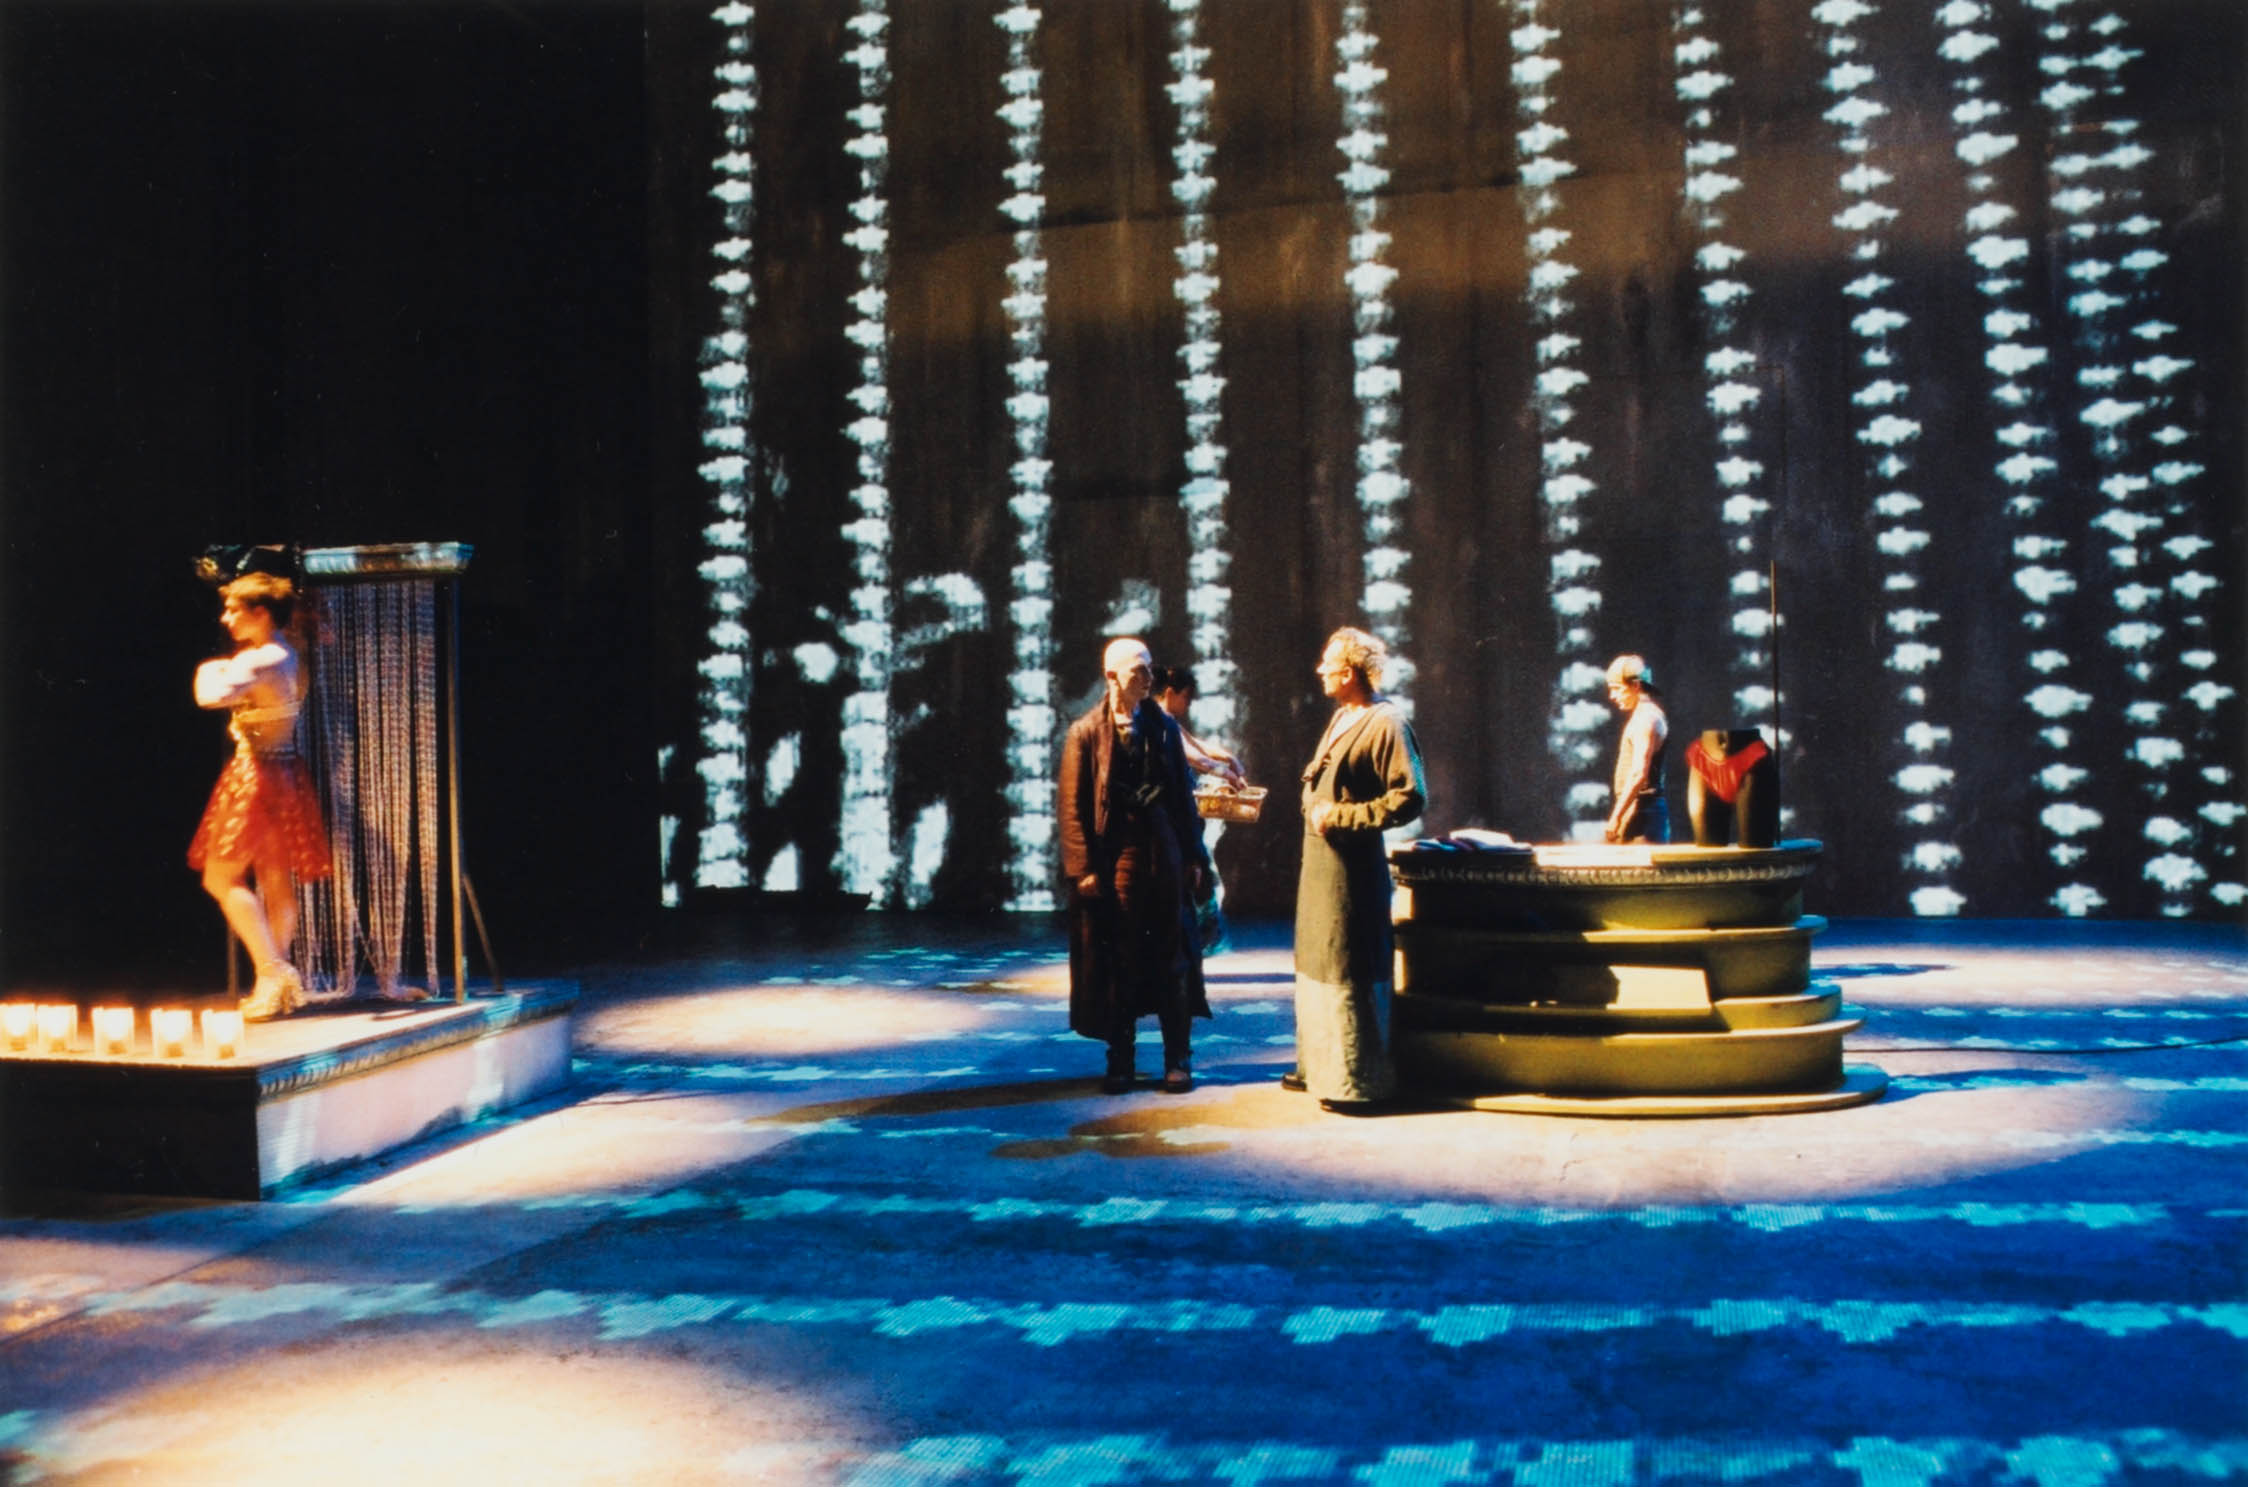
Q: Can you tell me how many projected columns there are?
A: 11